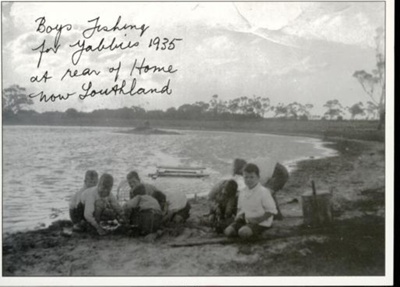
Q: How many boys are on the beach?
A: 8